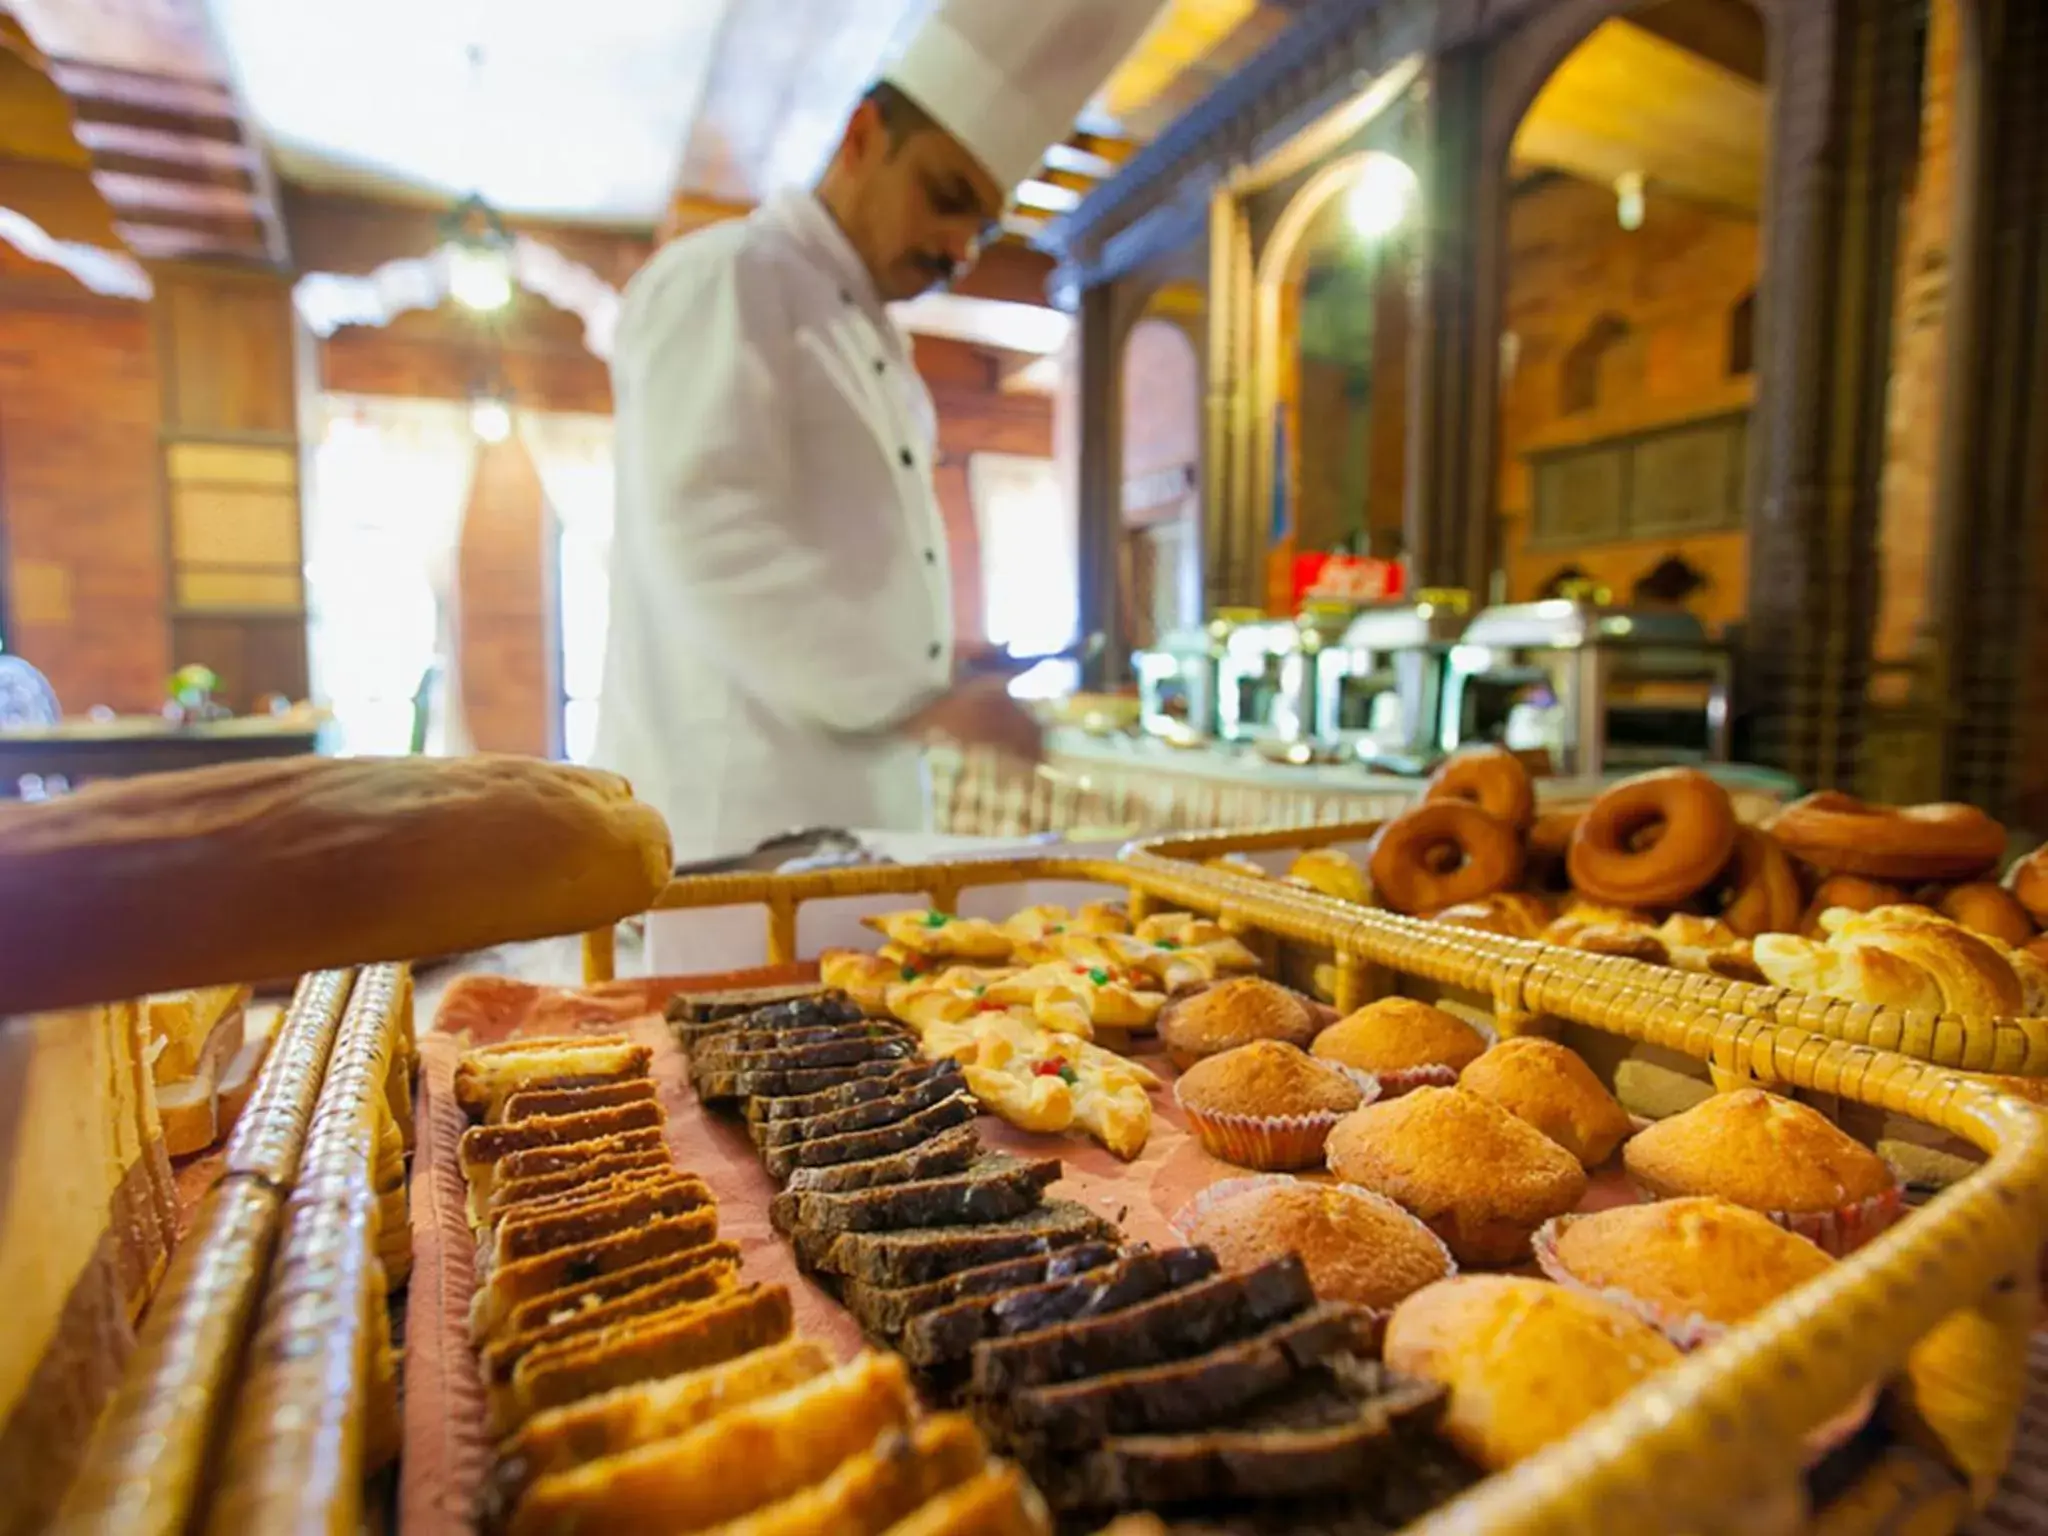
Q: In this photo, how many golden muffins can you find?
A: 9